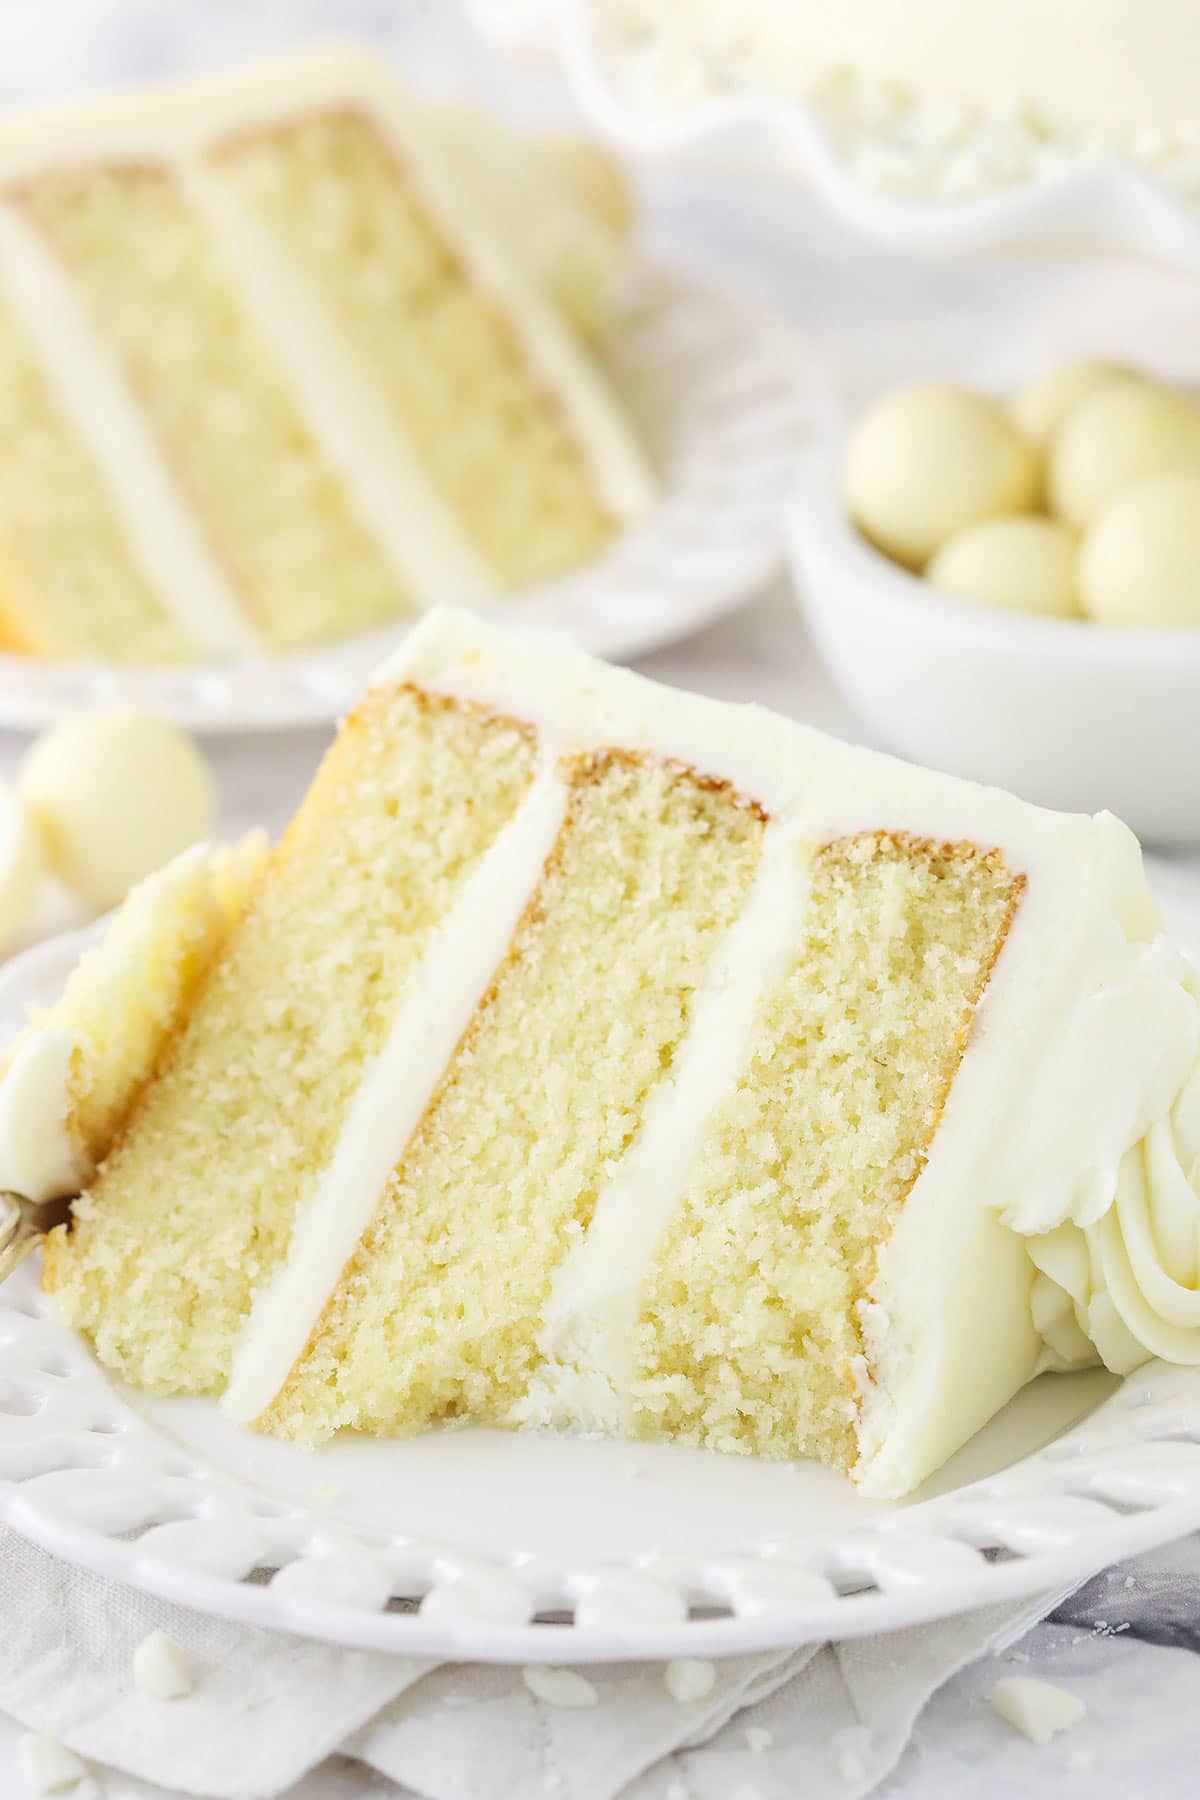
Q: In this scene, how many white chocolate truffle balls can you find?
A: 7